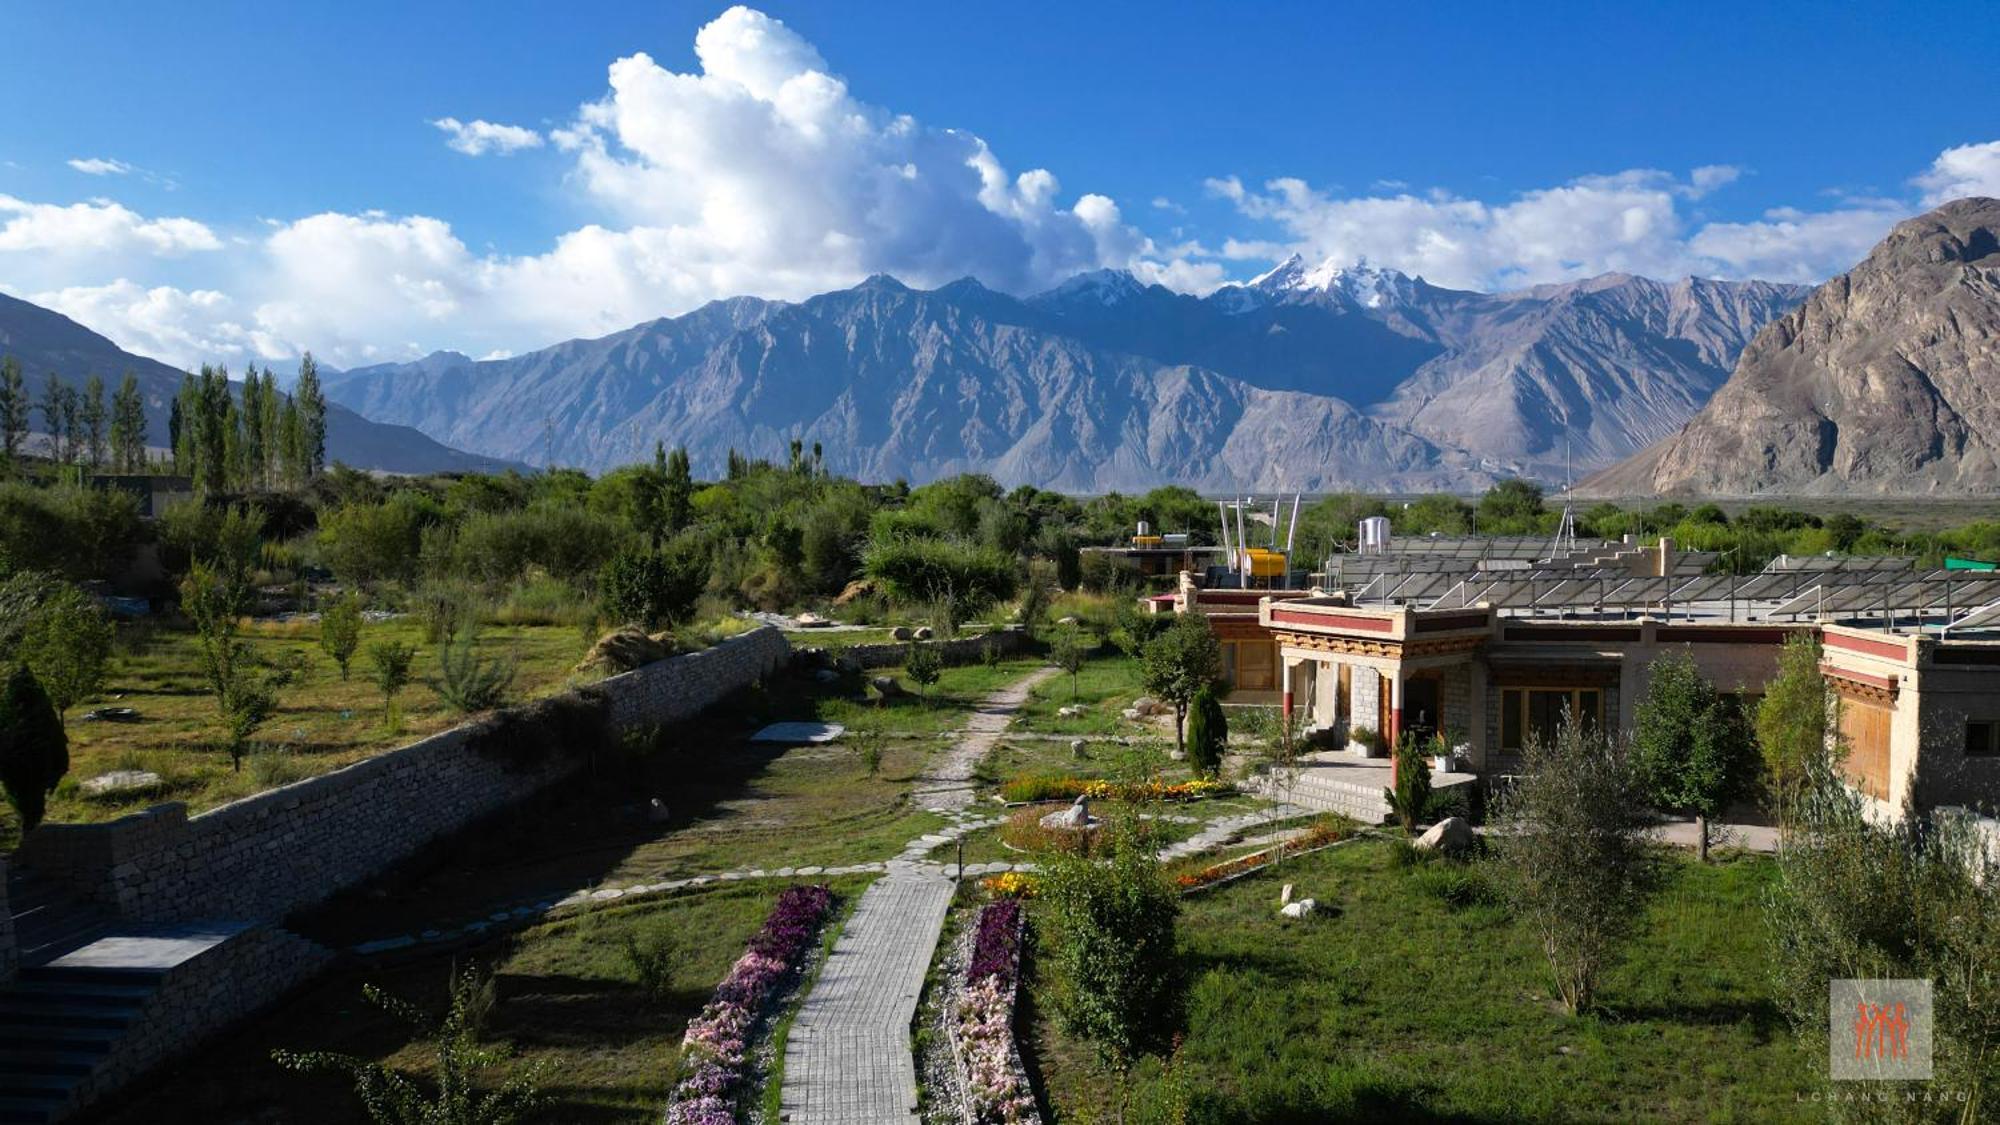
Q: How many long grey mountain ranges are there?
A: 1